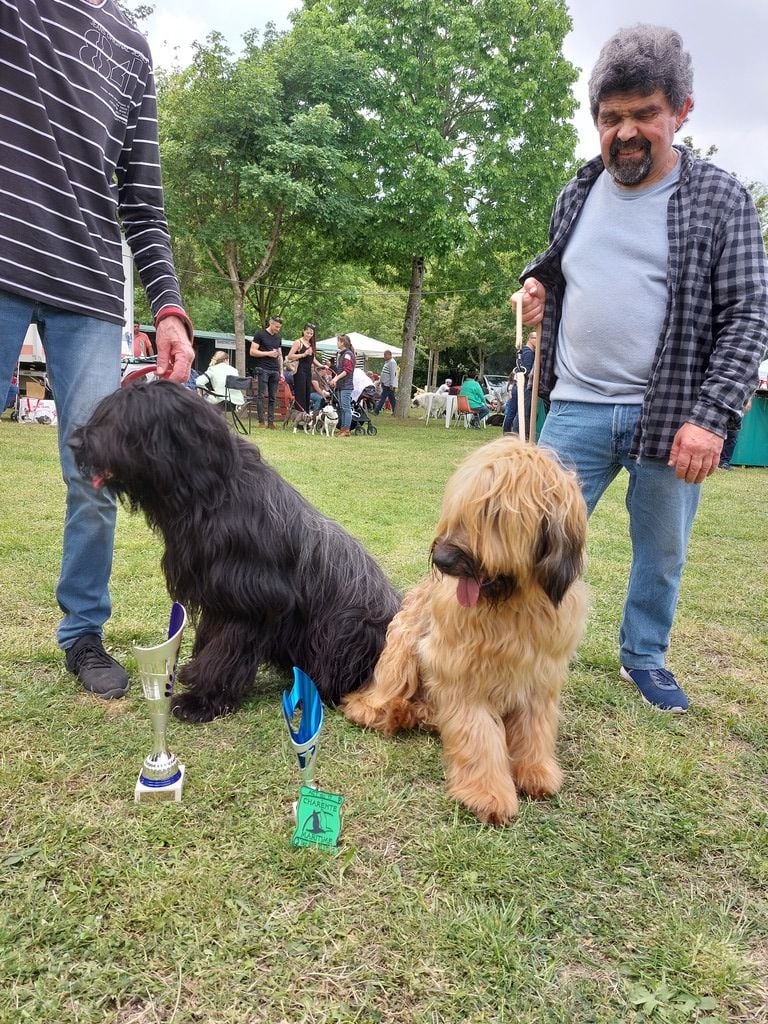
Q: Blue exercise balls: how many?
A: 0